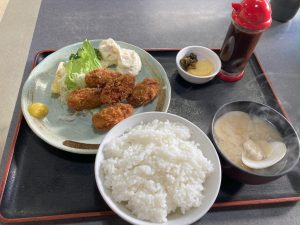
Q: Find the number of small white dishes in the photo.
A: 1